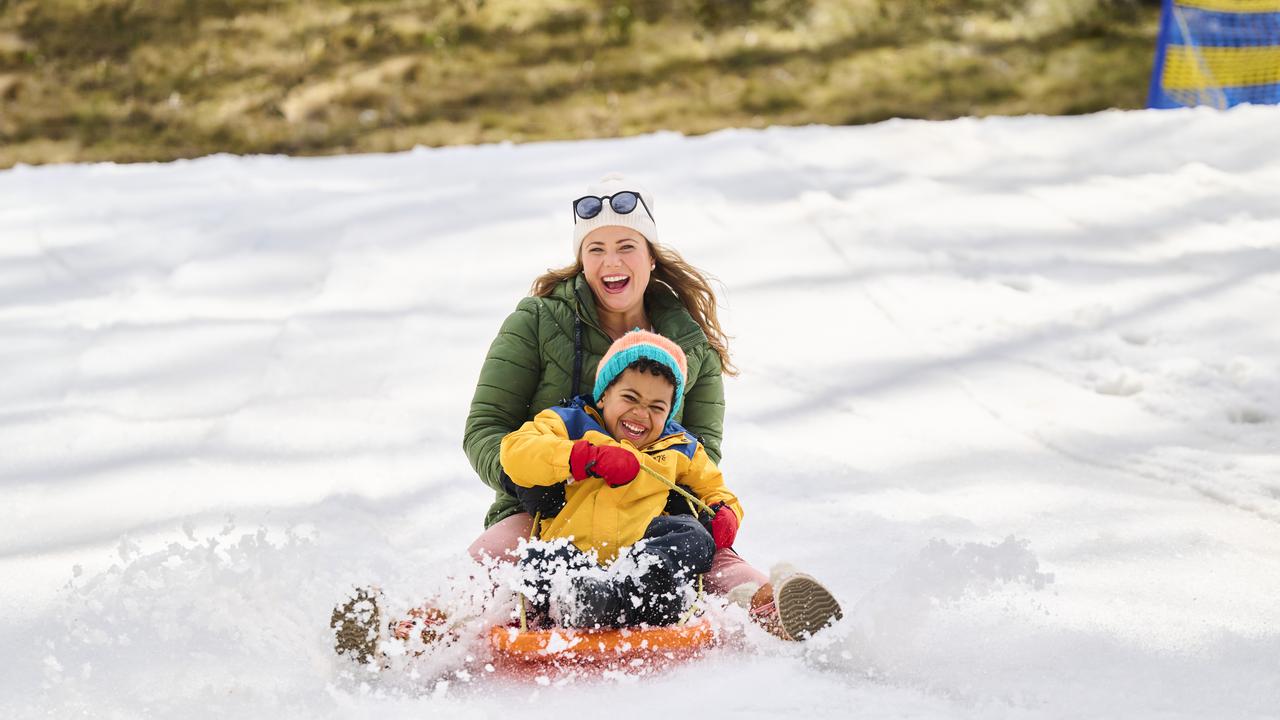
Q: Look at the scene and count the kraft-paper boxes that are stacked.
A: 0